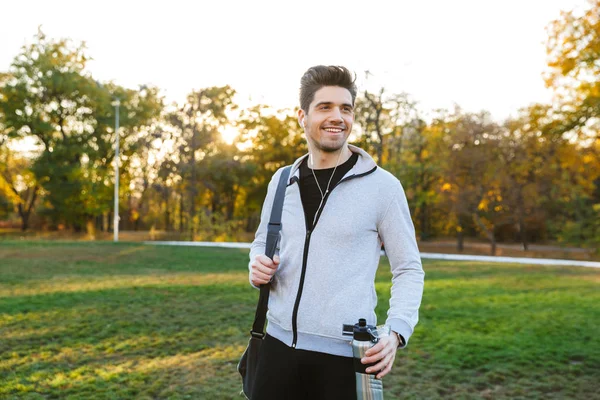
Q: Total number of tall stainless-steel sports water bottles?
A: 1